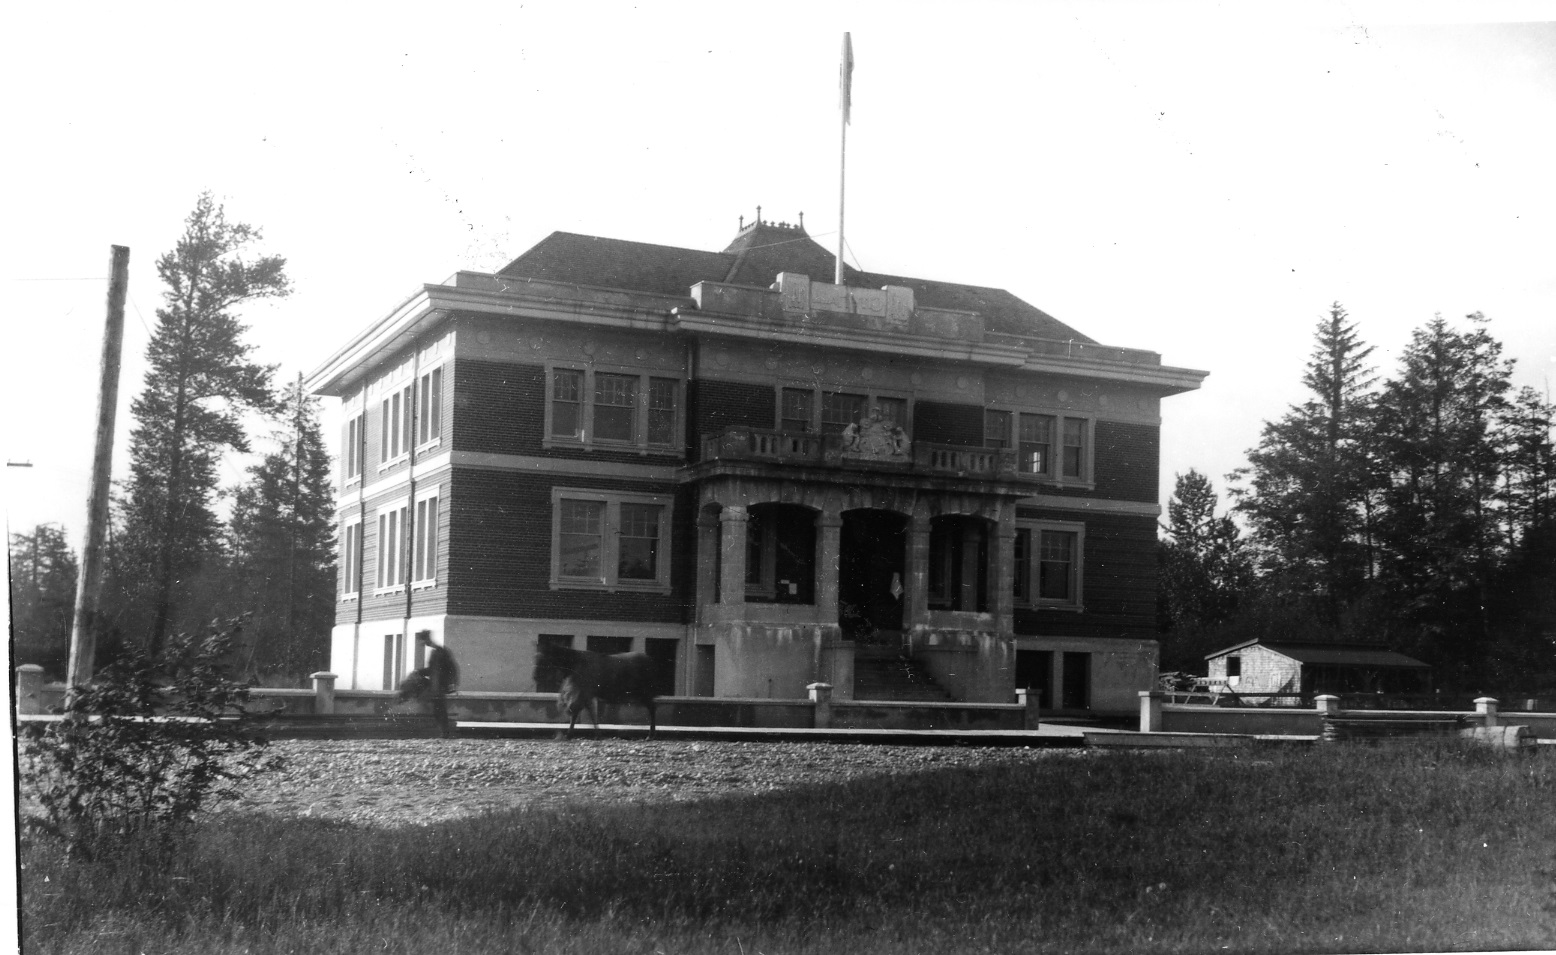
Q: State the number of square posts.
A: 7